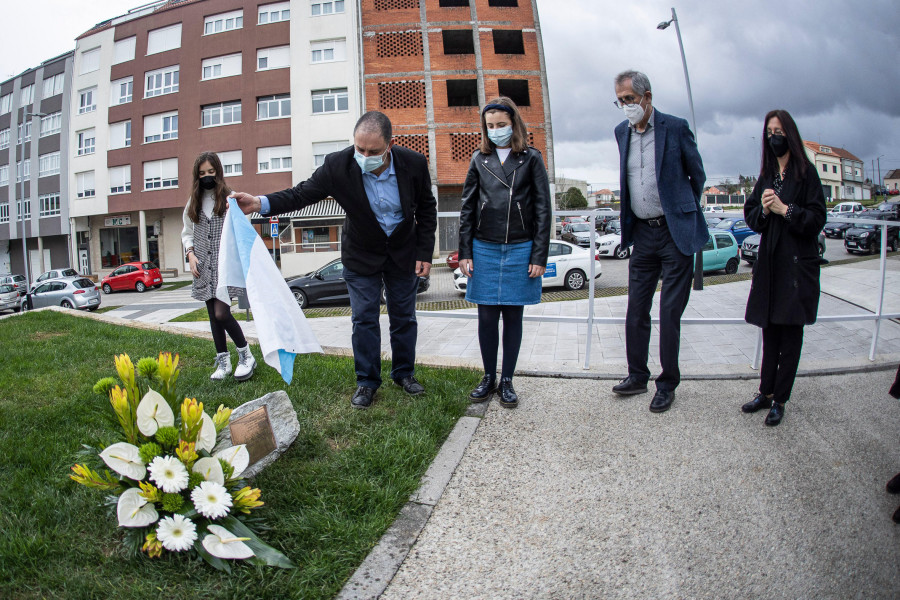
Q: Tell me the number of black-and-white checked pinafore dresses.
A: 1